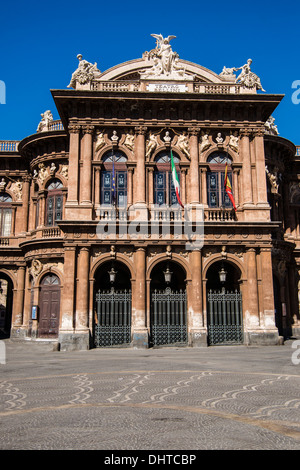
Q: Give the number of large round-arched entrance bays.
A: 3